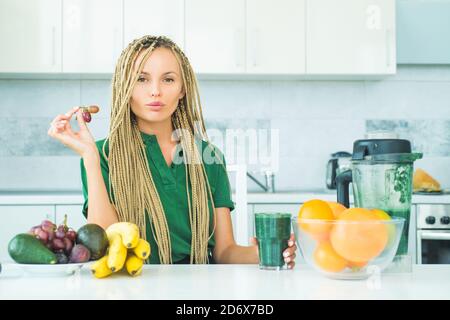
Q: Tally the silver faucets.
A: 1